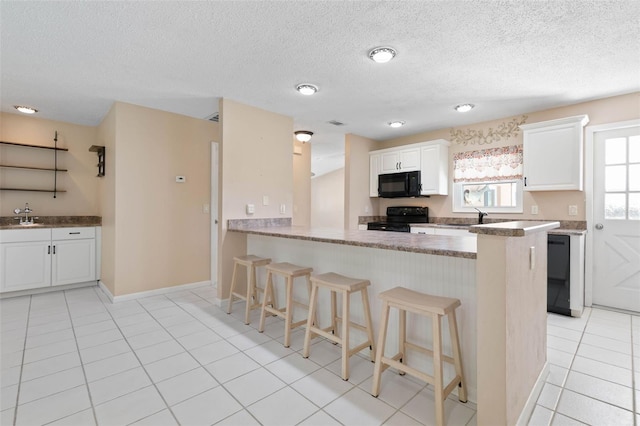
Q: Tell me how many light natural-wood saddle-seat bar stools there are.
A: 4